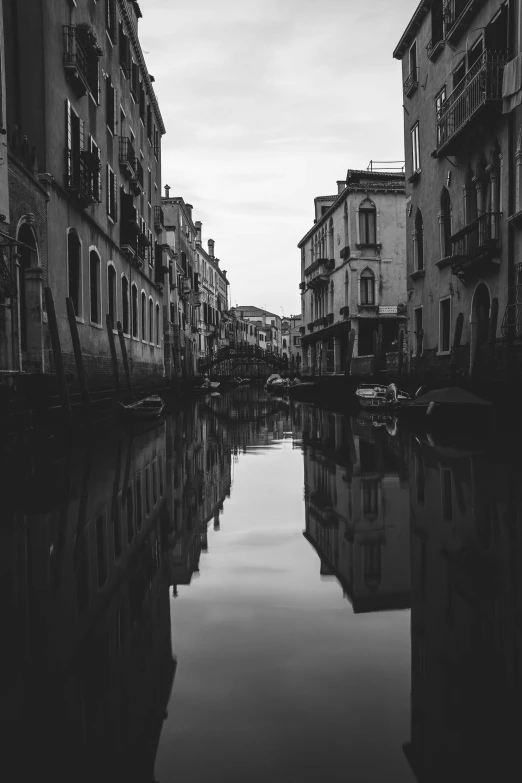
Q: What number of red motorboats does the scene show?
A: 0